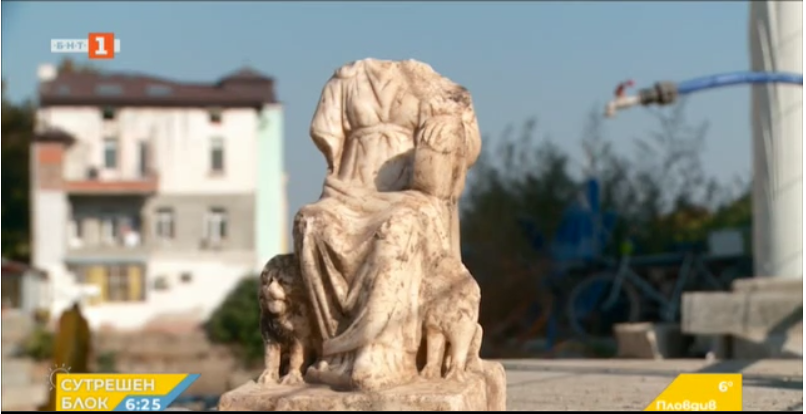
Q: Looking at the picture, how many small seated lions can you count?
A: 2